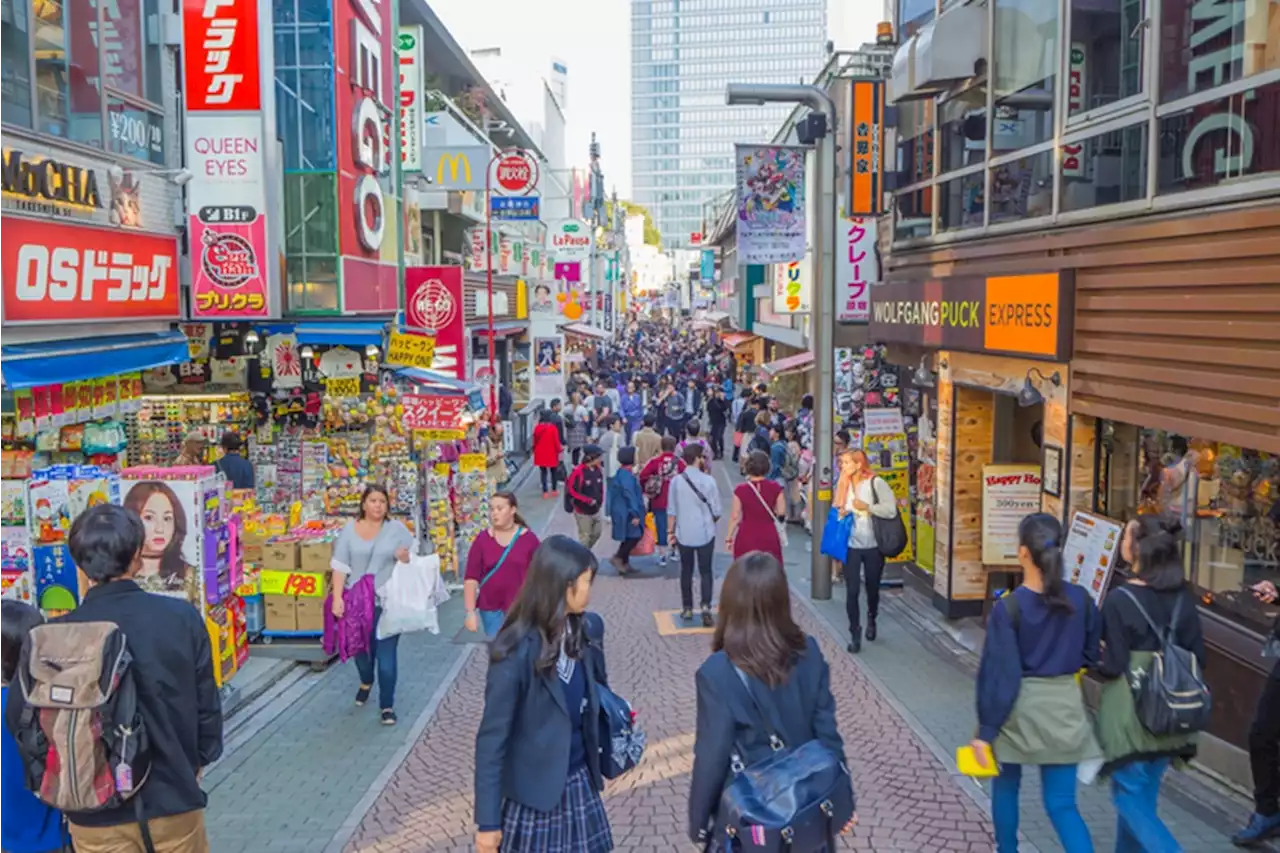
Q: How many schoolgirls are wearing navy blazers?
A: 2